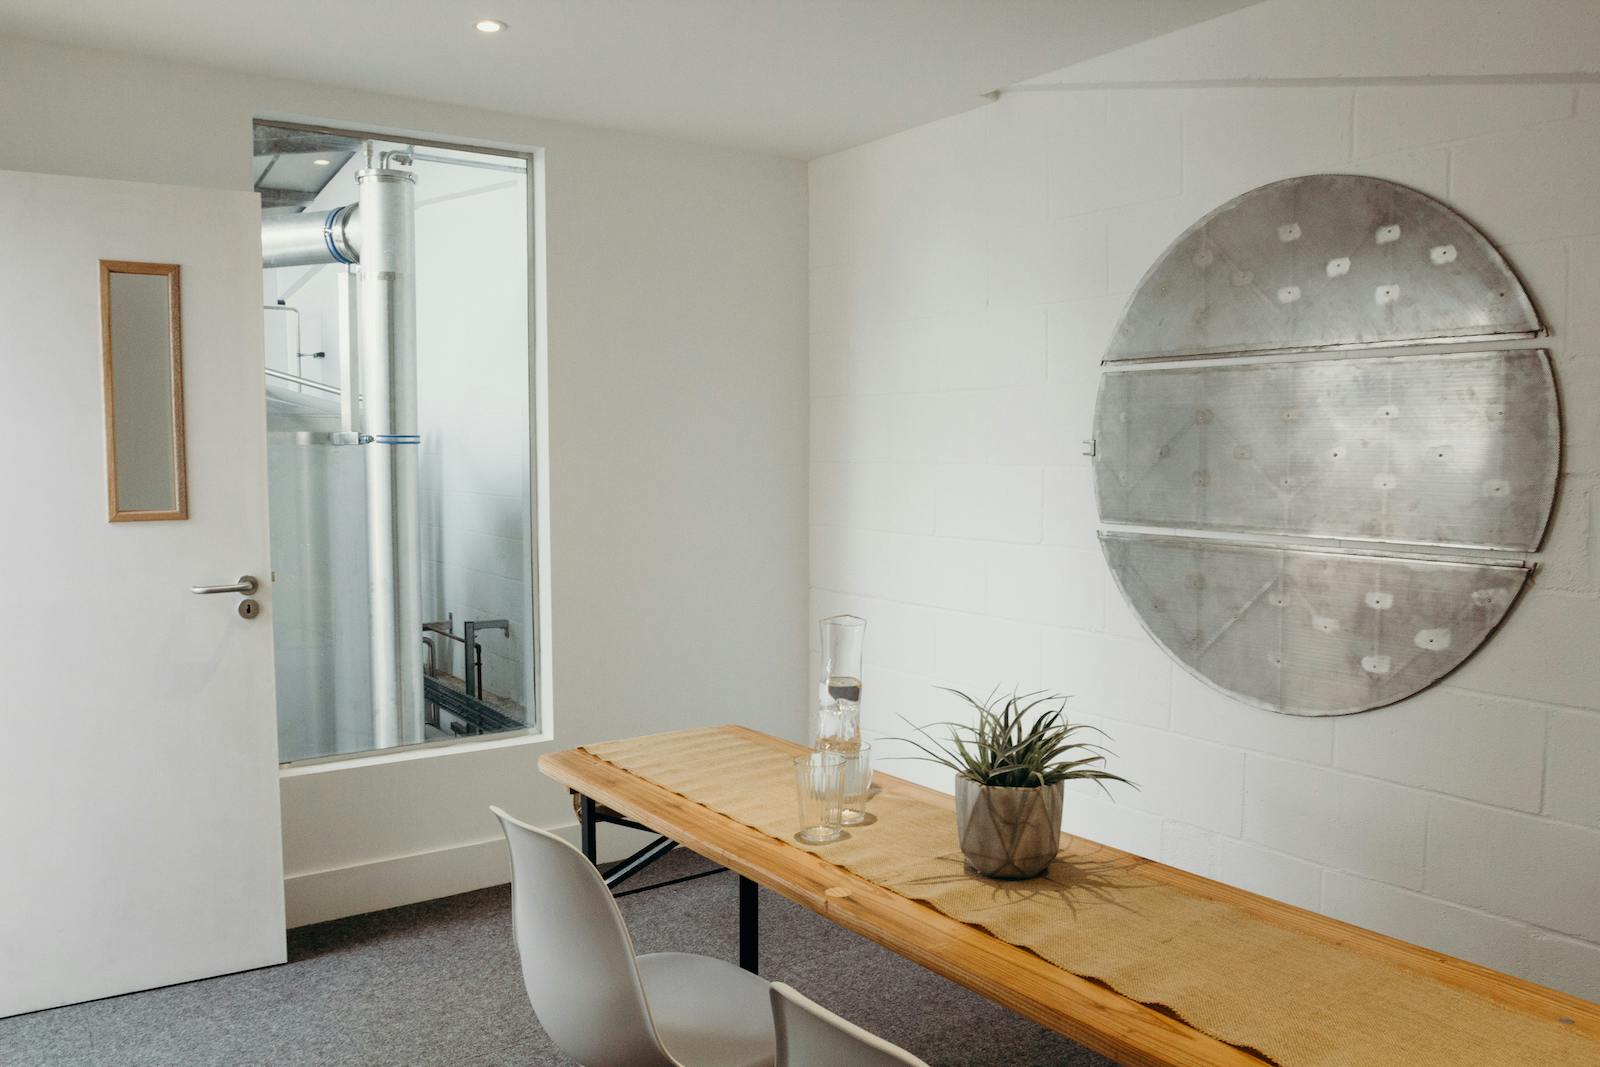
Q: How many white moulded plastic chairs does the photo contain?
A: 2